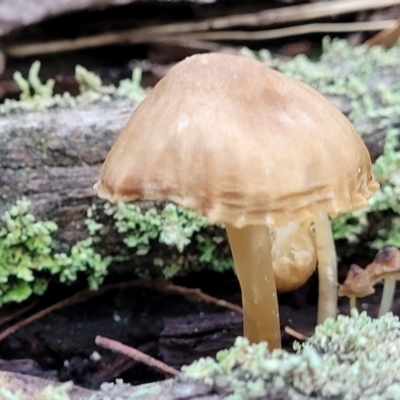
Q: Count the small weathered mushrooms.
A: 2